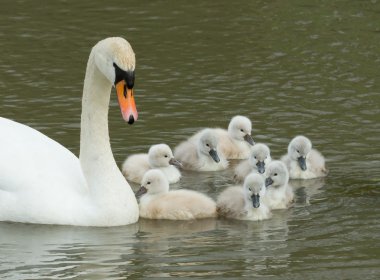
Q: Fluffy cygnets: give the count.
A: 8